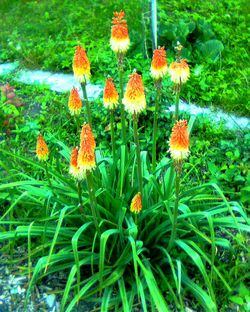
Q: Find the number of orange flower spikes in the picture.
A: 12